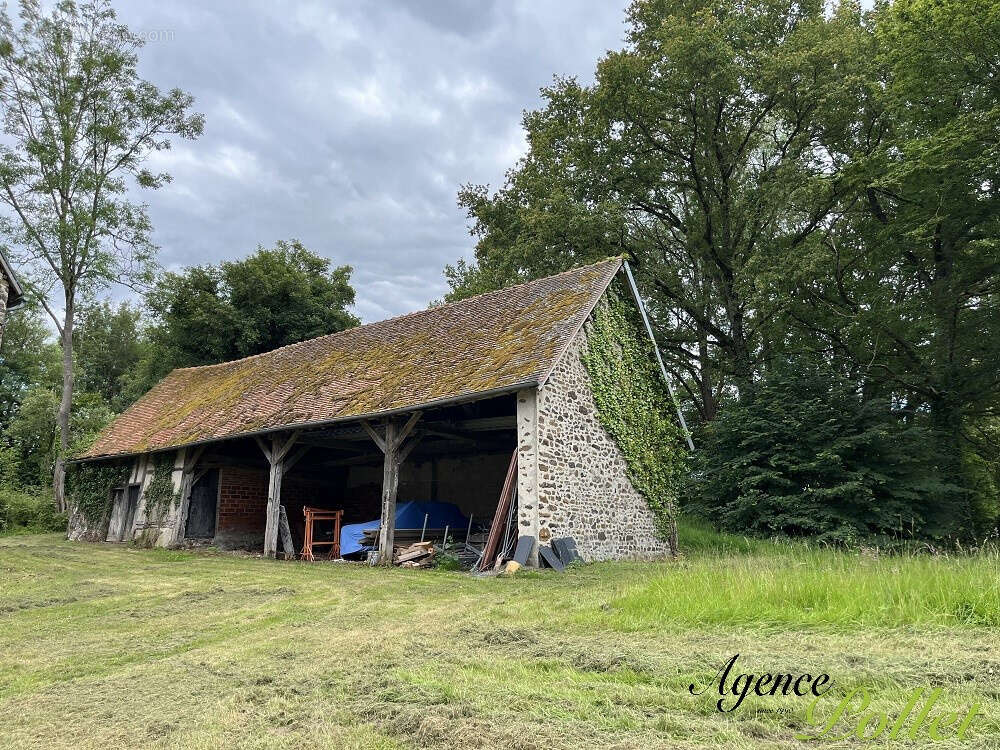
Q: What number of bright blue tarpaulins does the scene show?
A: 1